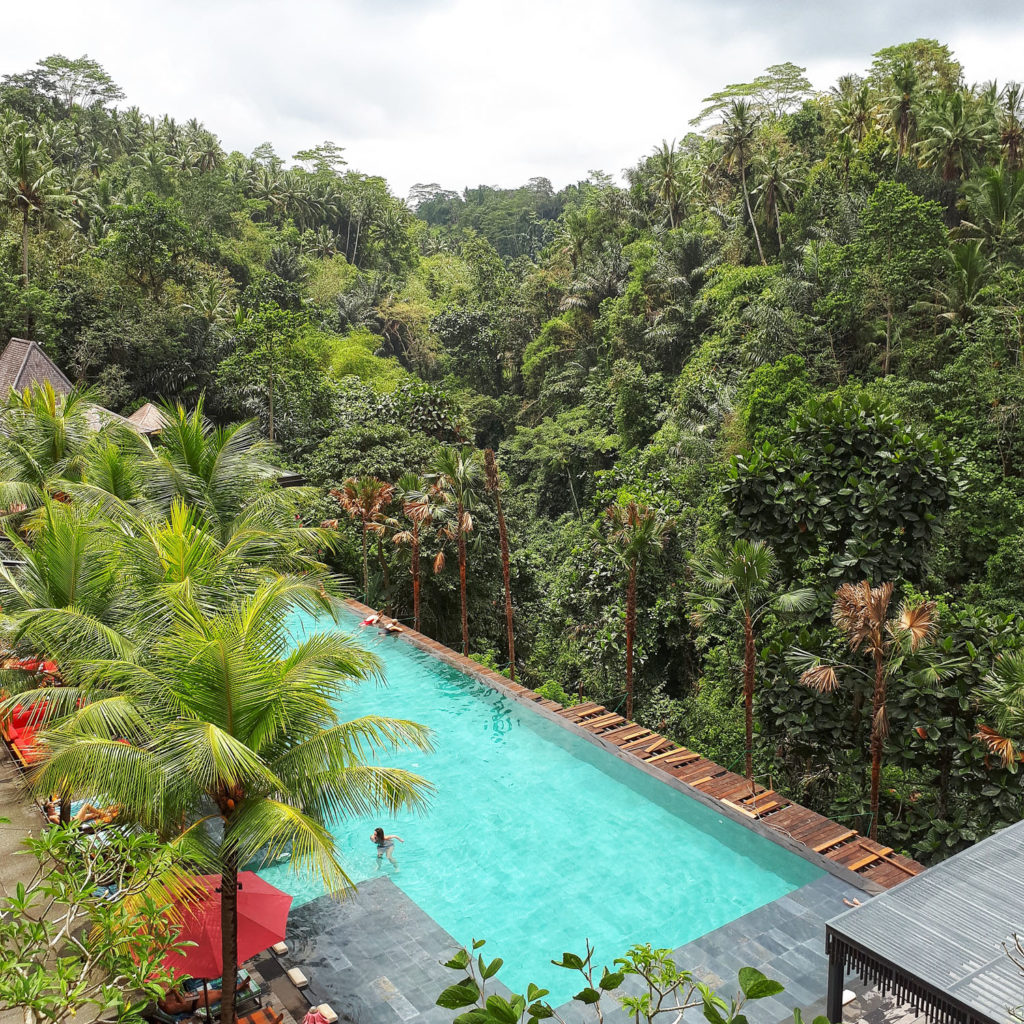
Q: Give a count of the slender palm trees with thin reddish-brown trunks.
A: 7